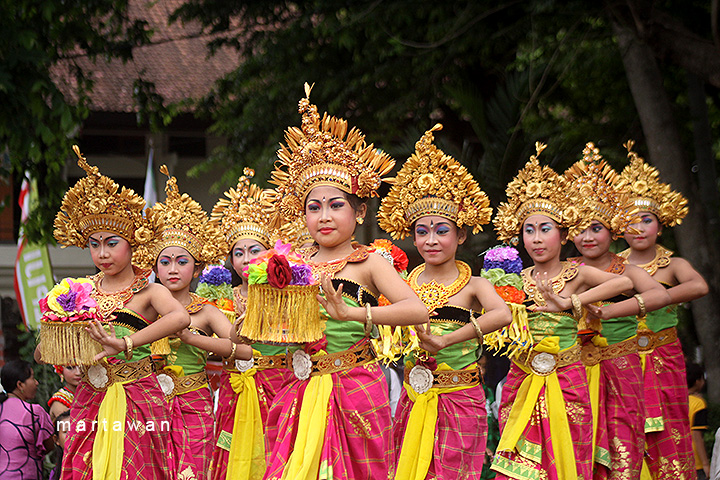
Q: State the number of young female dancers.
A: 8